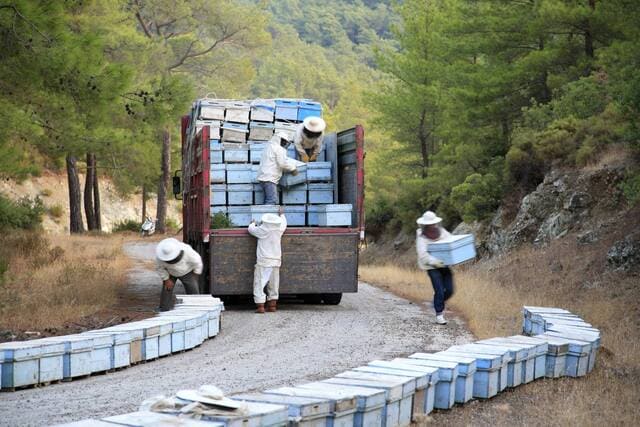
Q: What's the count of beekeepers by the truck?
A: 5